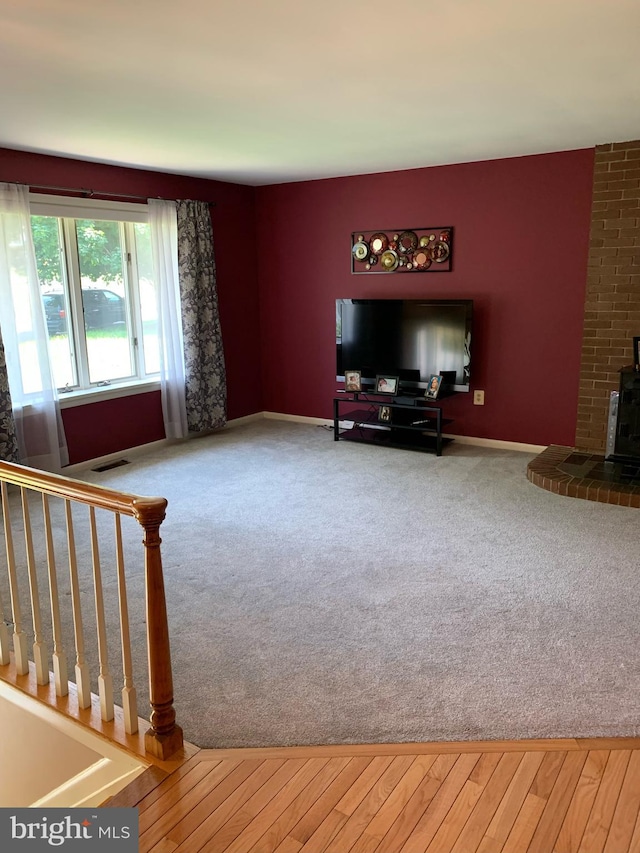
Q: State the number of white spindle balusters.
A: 7